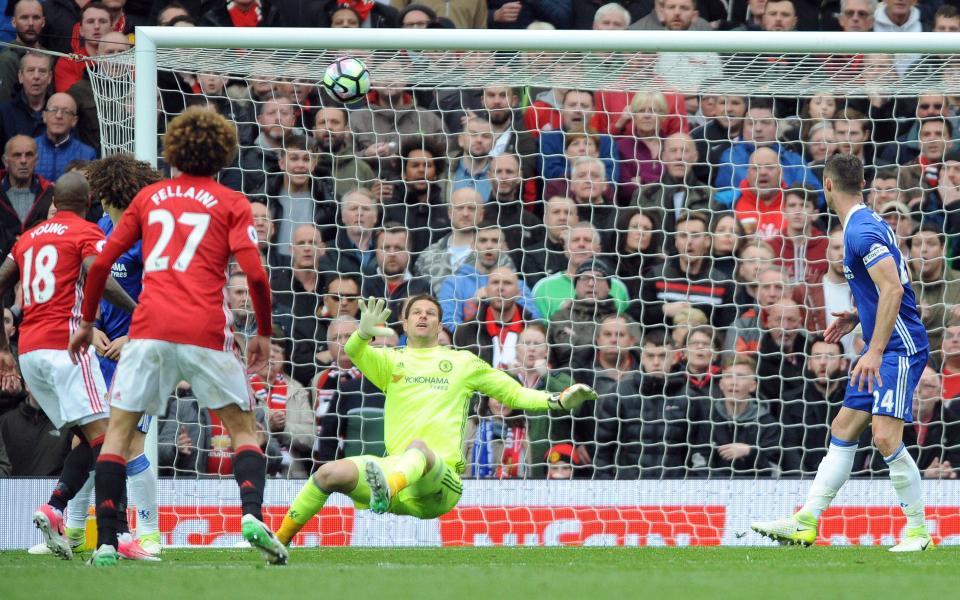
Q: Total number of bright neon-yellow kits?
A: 1